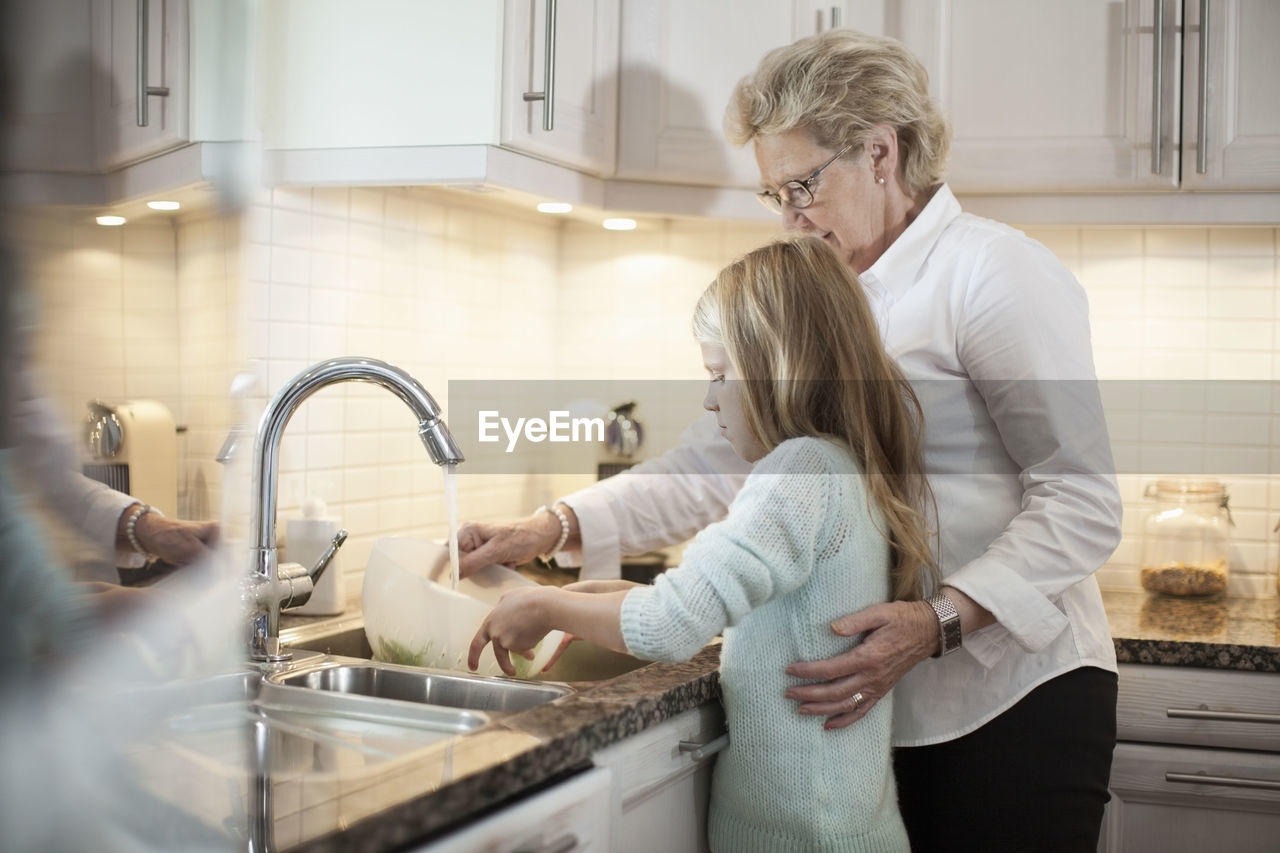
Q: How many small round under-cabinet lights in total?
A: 4